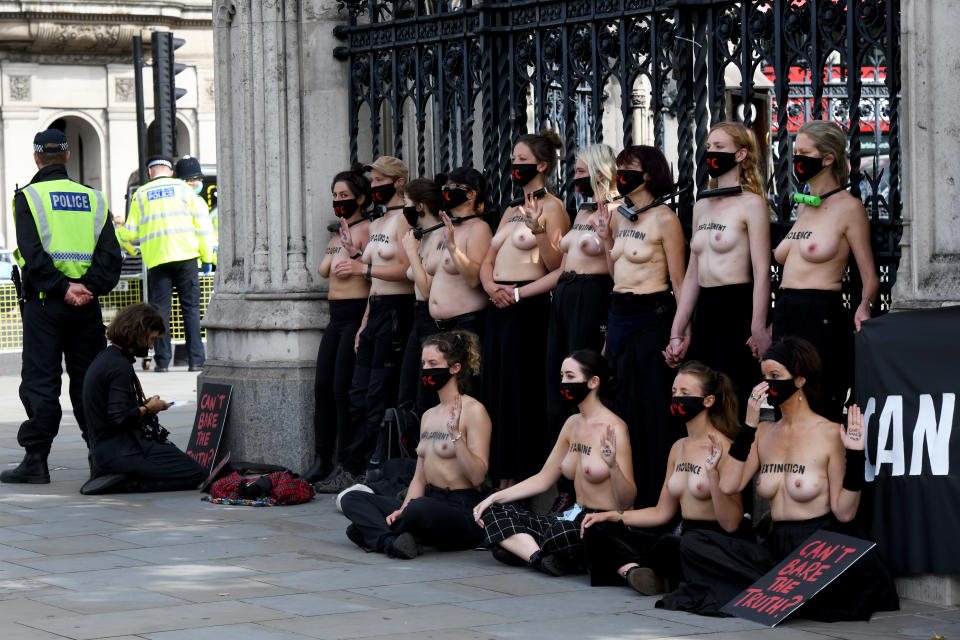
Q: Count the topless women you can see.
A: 13